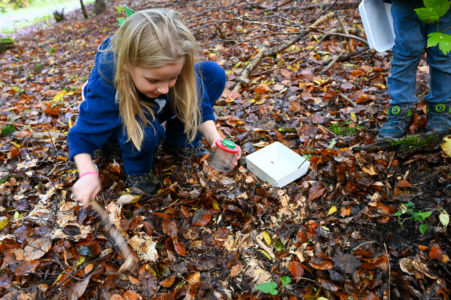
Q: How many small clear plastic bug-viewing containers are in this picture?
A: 1